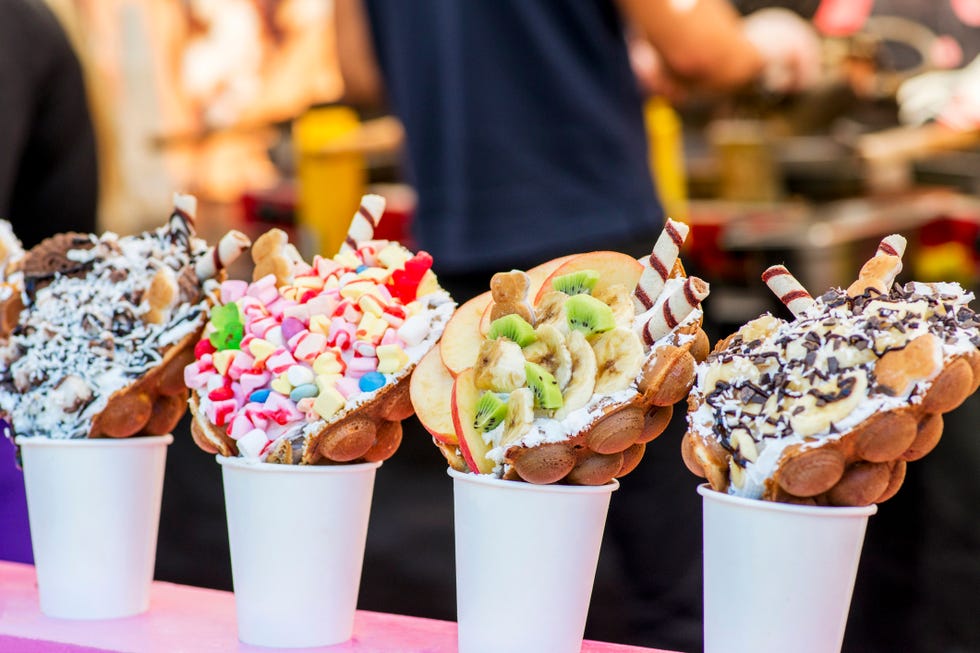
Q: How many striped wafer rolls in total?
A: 7